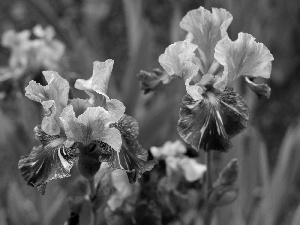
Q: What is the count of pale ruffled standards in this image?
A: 6